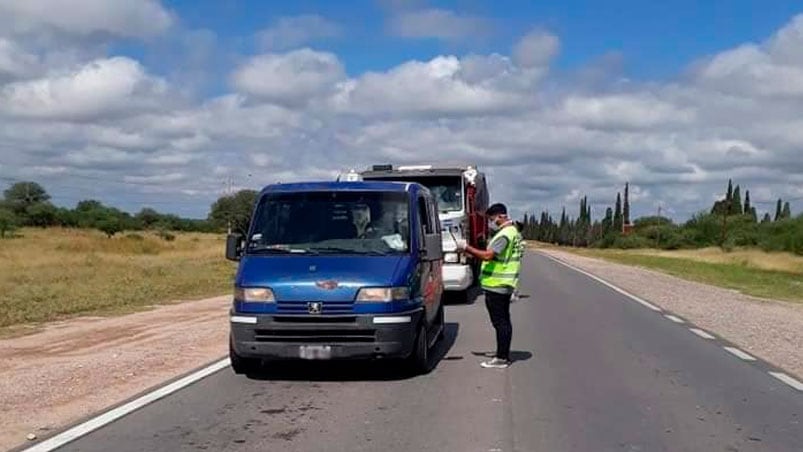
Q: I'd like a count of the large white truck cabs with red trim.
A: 1